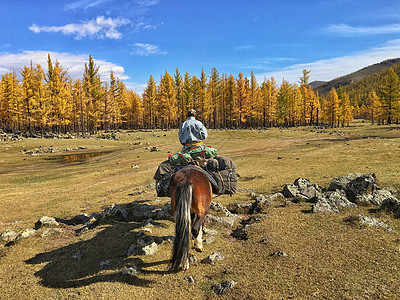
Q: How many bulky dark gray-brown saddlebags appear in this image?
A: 2